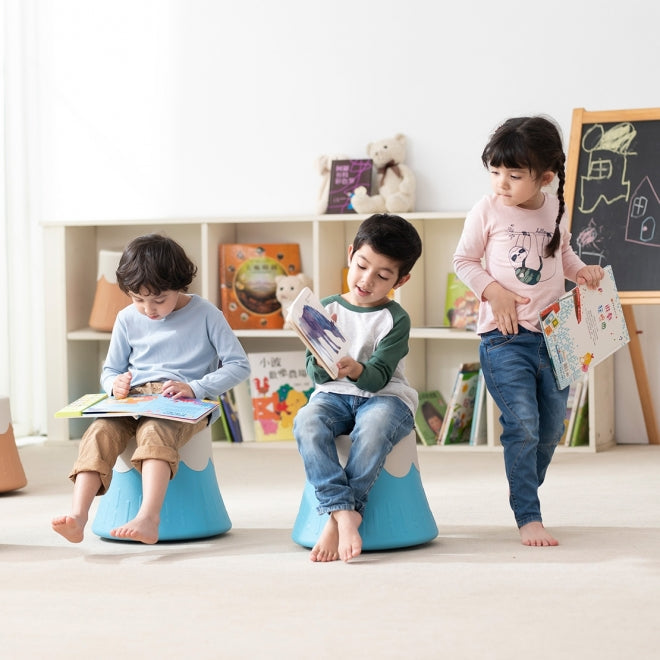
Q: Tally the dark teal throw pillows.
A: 0